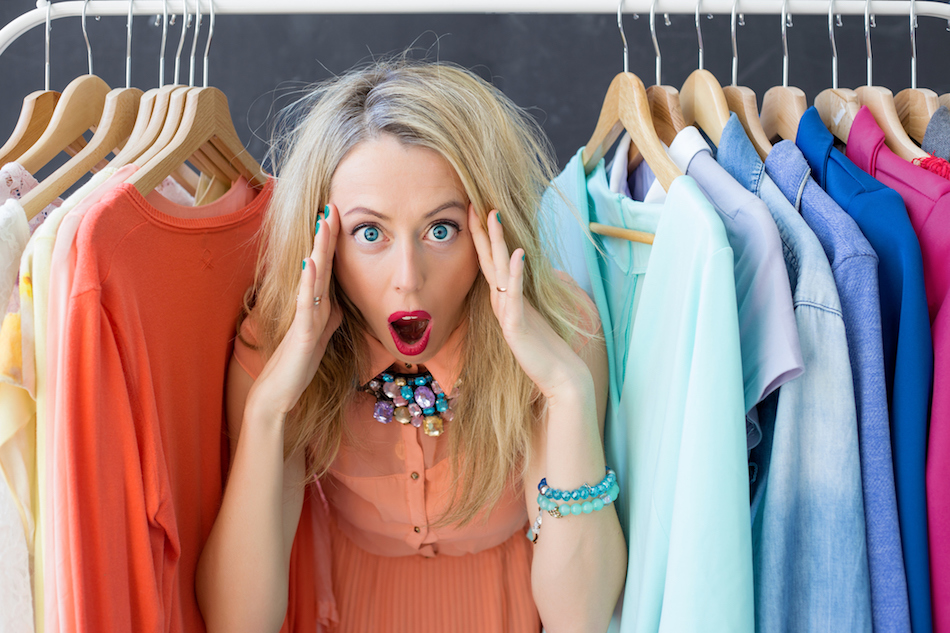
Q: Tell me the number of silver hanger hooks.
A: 15